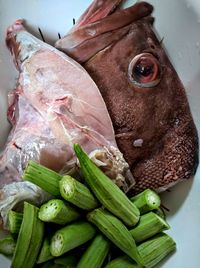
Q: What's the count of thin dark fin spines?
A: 3